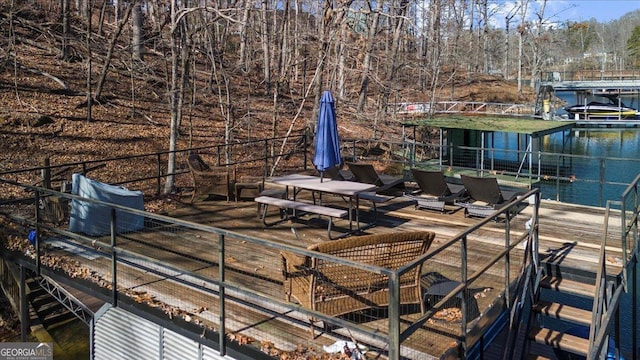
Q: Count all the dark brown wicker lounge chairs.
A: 4